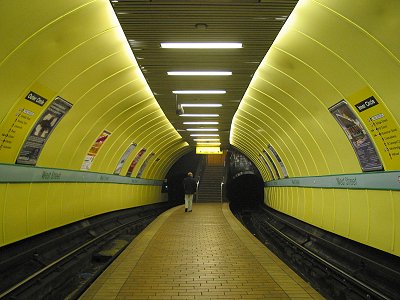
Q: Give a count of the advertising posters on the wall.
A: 9